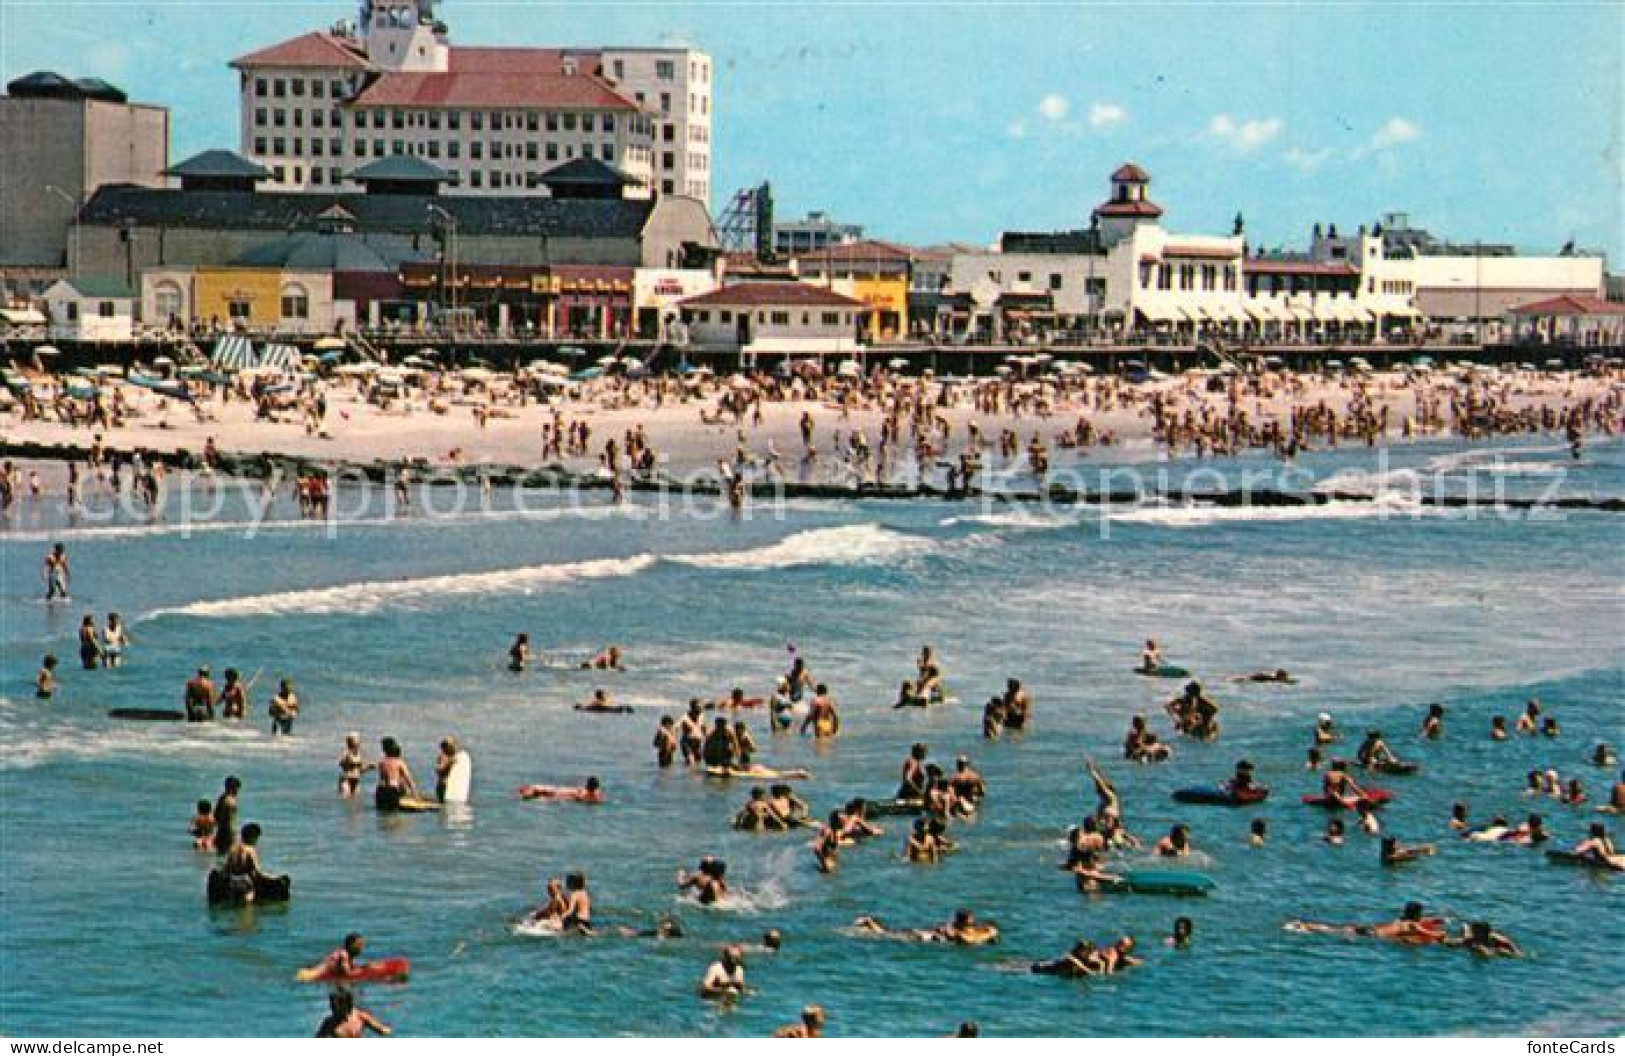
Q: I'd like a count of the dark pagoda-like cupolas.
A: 3